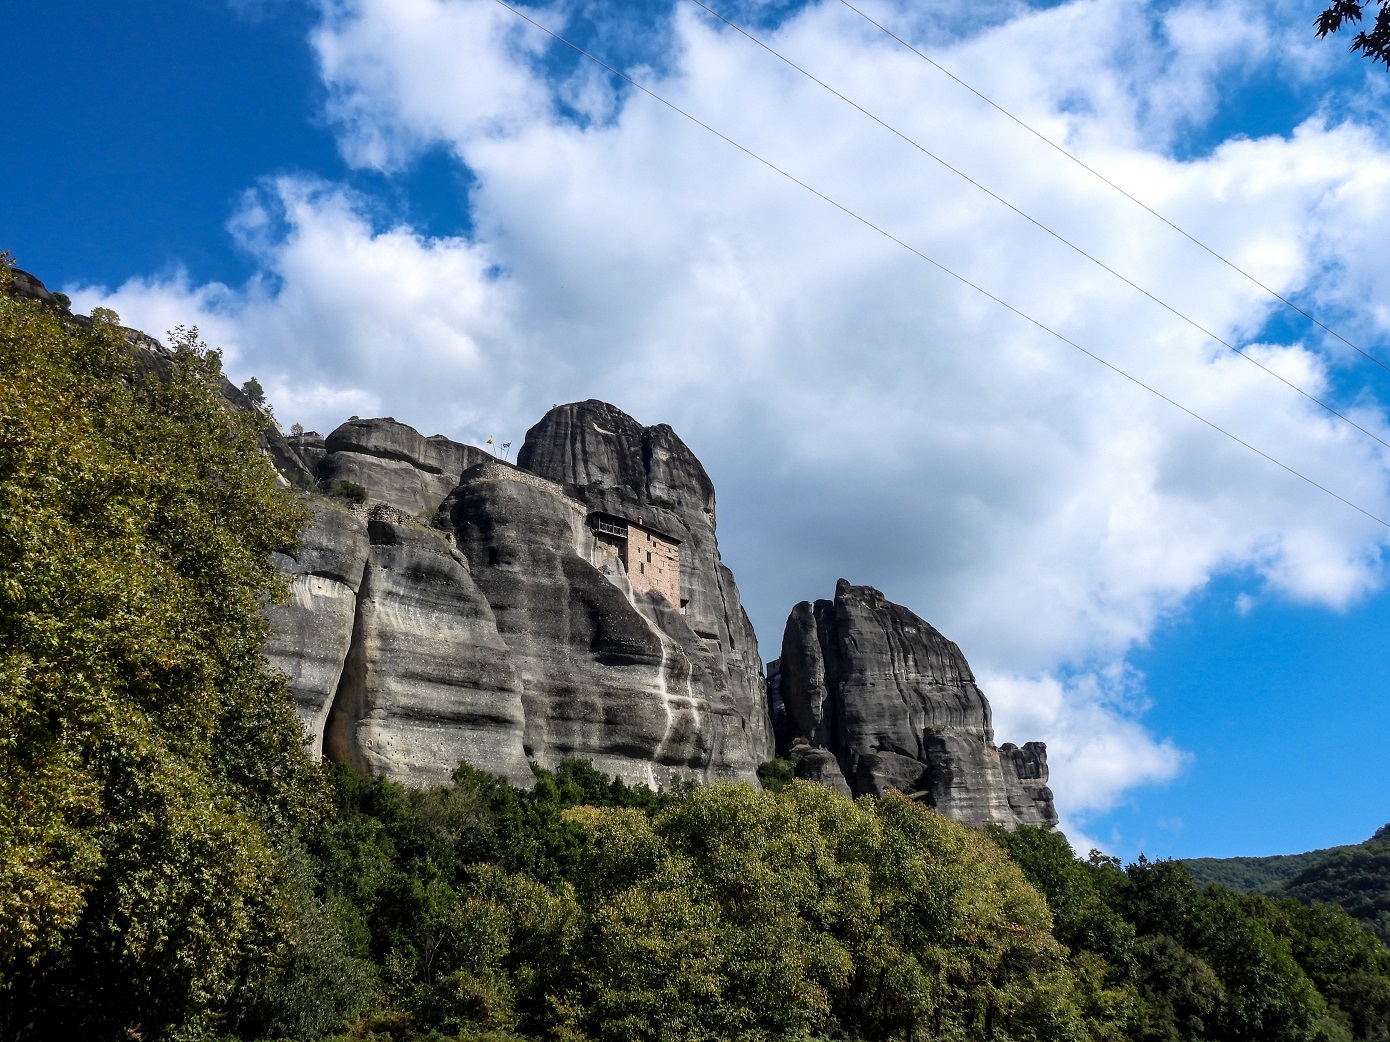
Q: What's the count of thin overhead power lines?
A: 3